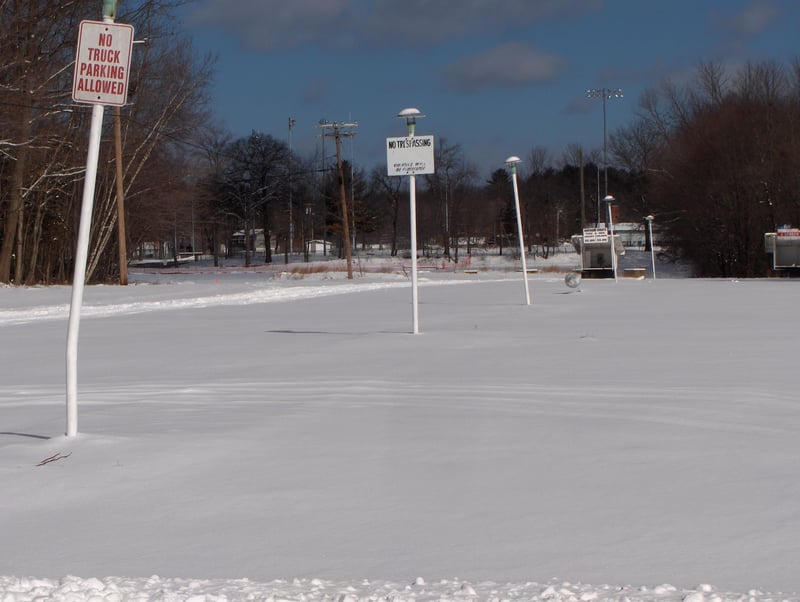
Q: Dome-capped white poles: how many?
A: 4